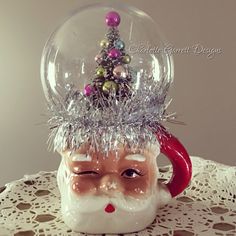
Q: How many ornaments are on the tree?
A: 10